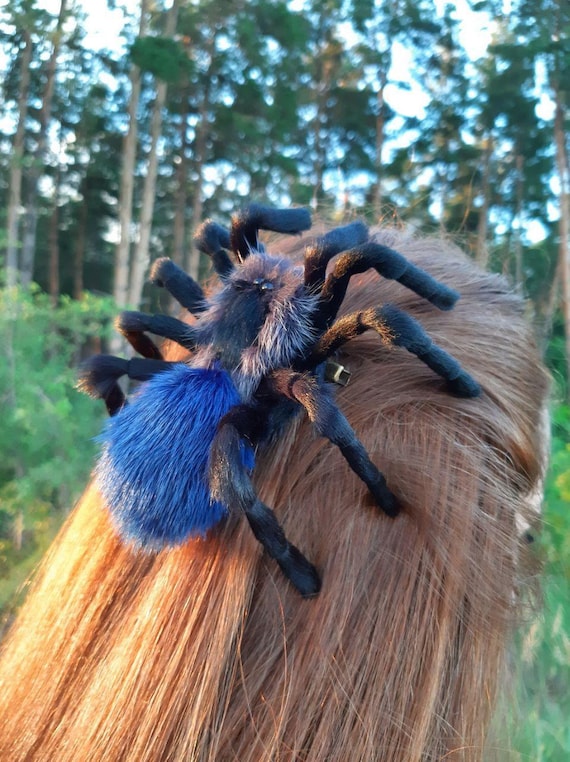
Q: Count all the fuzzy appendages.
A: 10